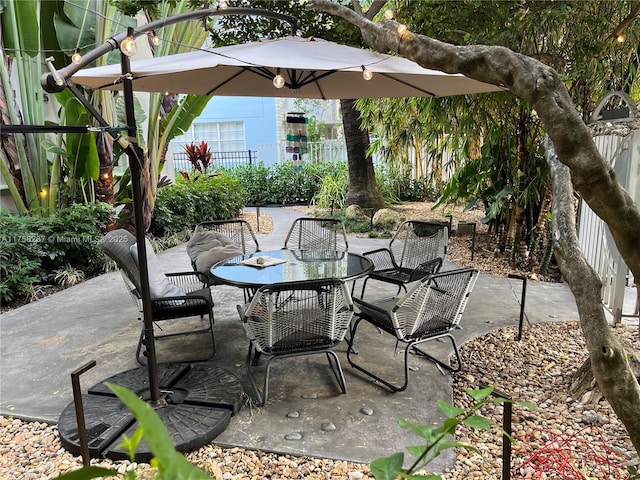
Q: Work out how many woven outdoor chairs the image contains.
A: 6